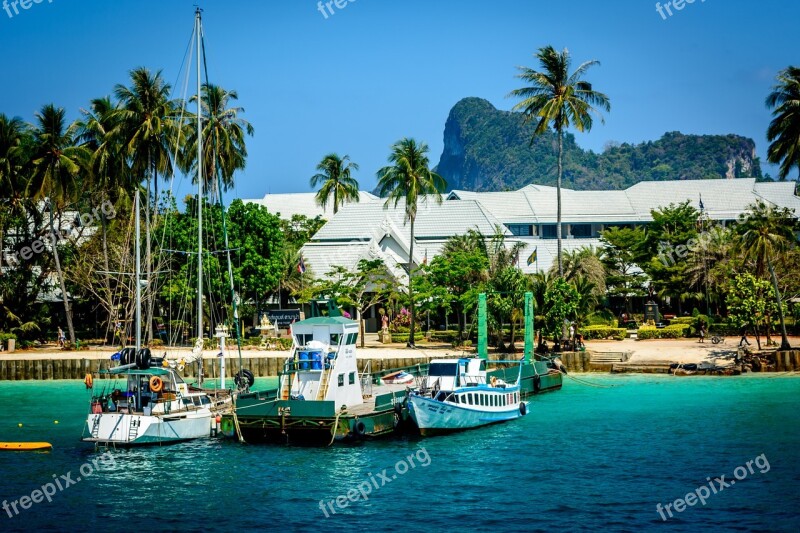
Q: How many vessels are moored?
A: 3